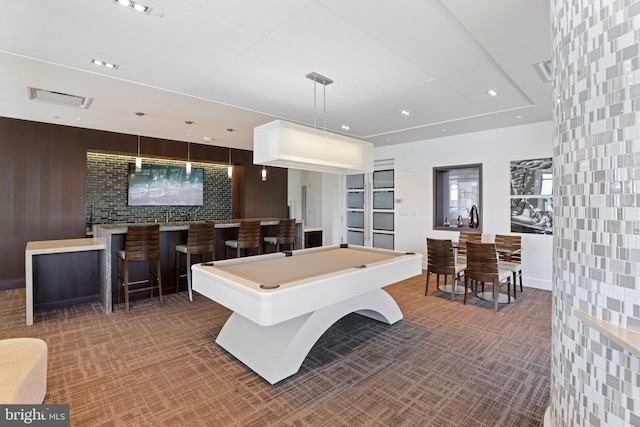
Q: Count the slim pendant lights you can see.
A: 4